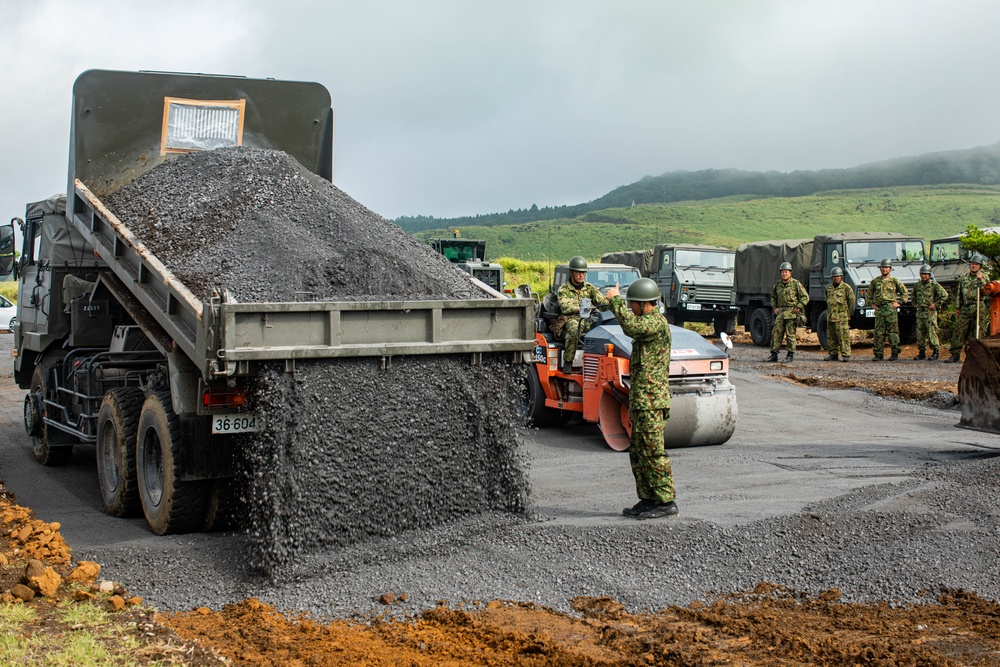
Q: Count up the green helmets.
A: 7